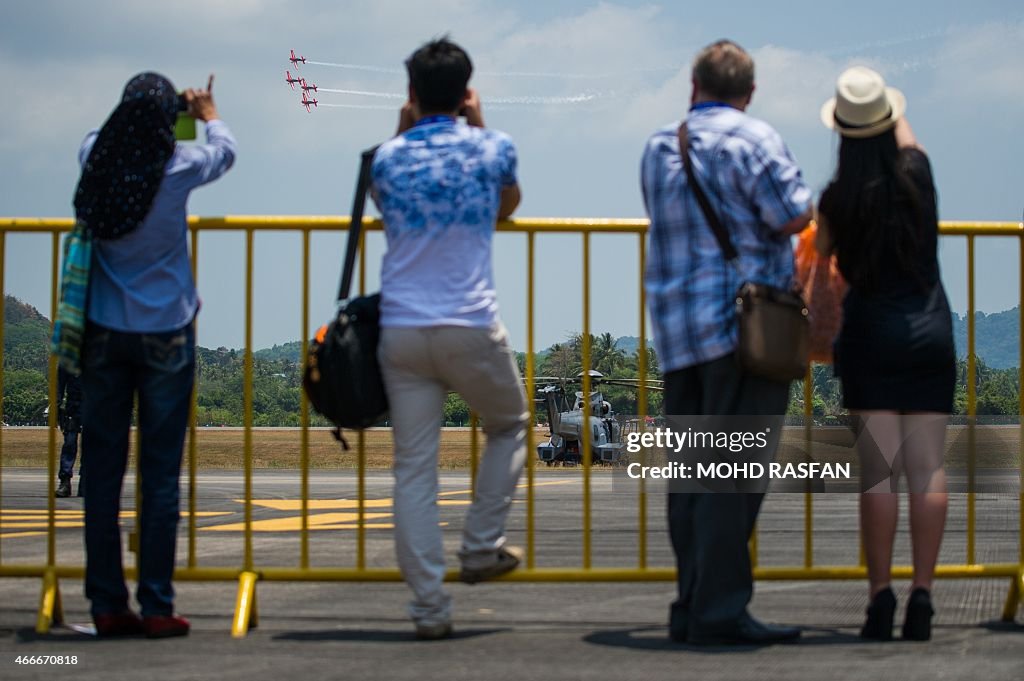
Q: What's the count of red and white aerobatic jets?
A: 4